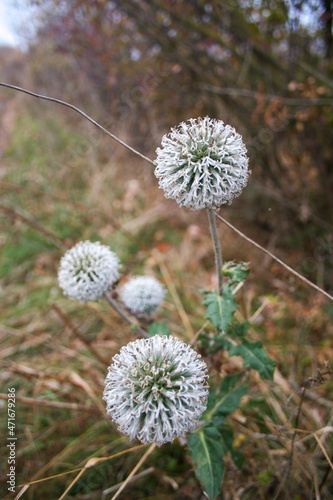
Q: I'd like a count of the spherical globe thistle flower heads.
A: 4